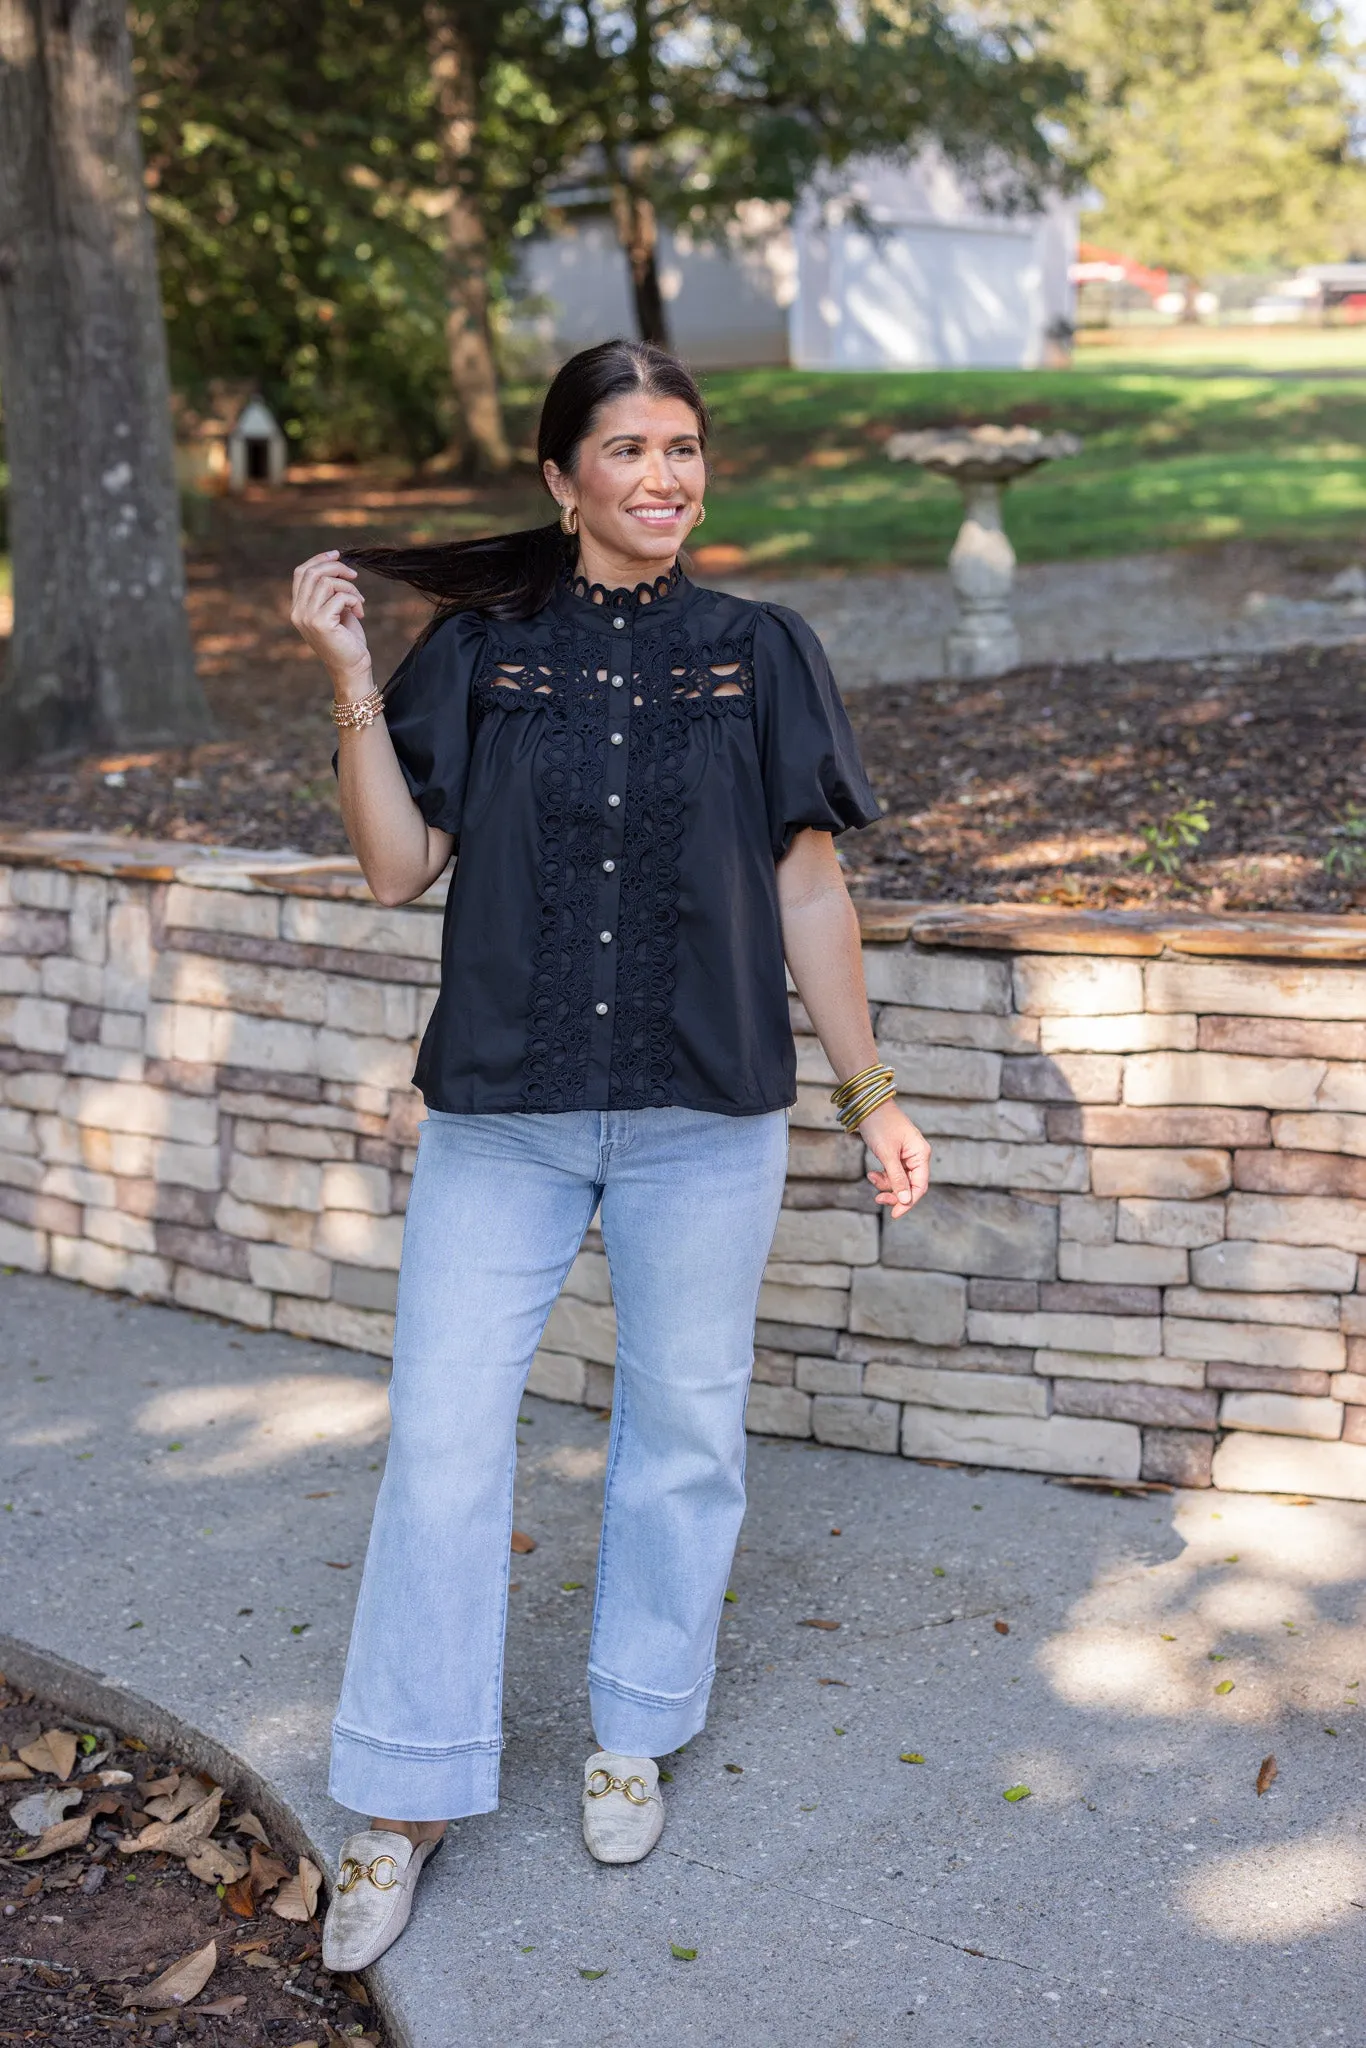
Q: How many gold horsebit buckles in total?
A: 2